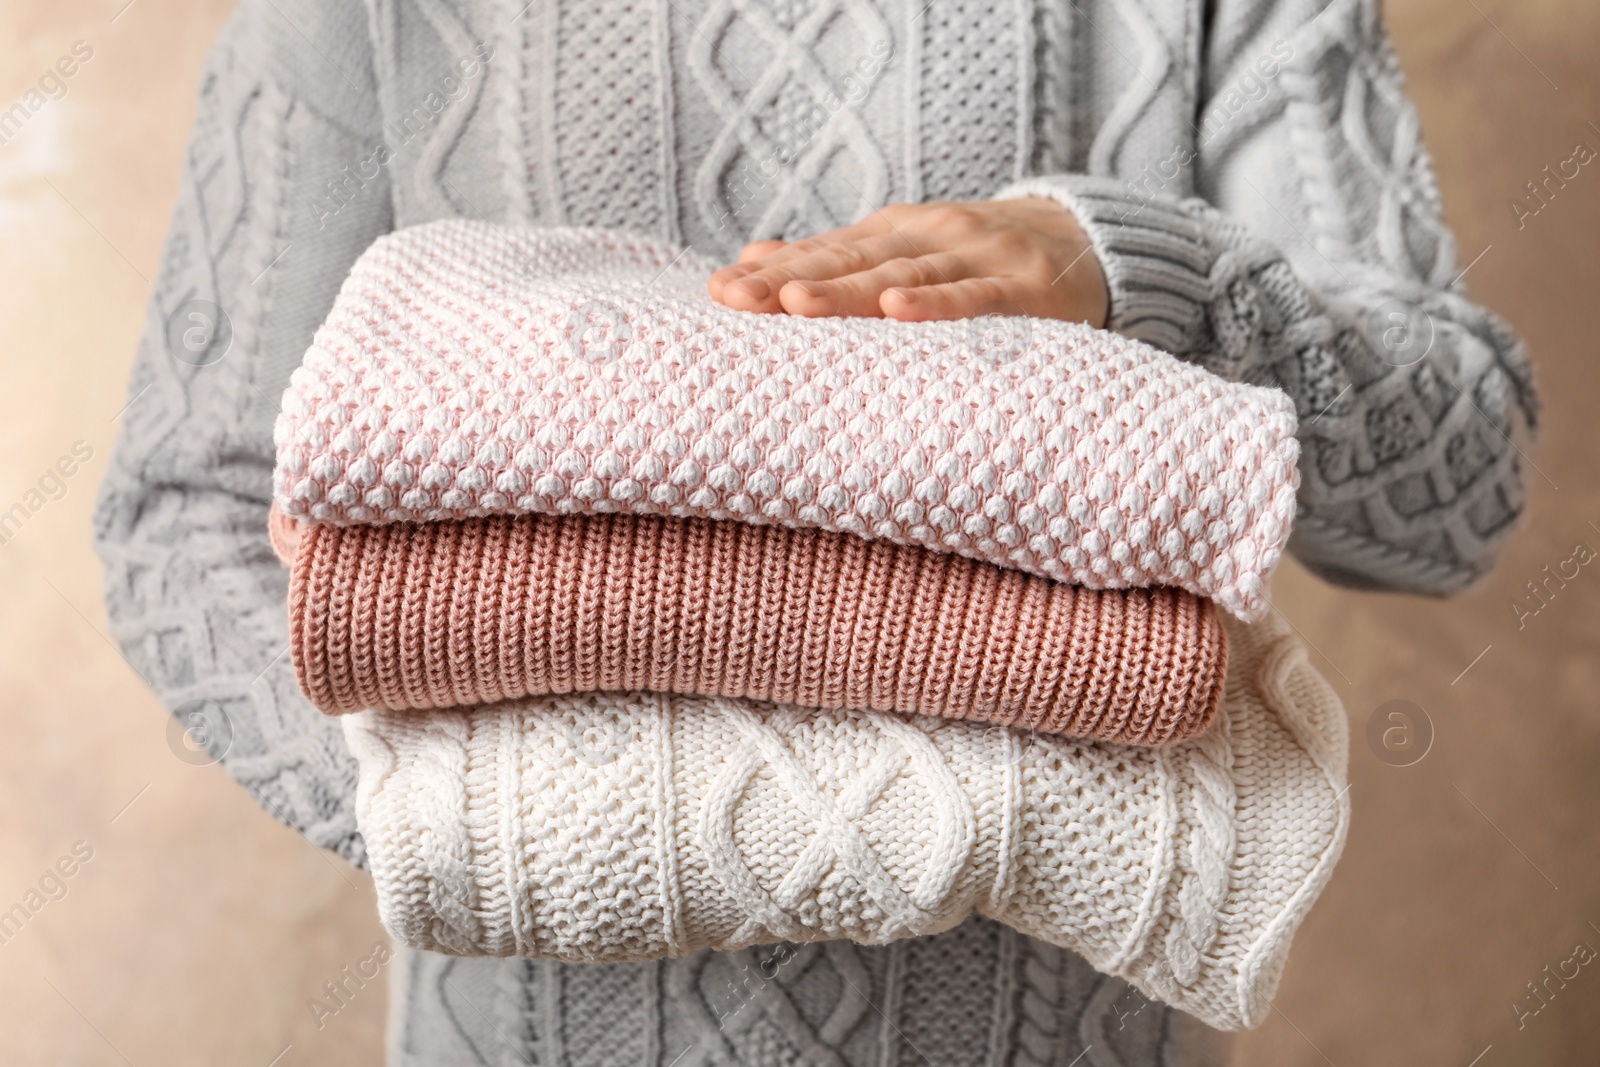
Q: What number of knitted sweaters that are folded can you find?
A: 3